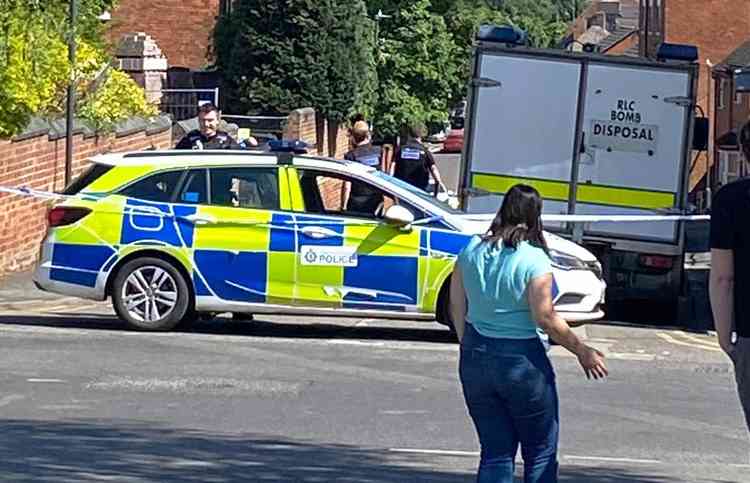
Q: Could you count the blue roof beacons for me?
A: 3